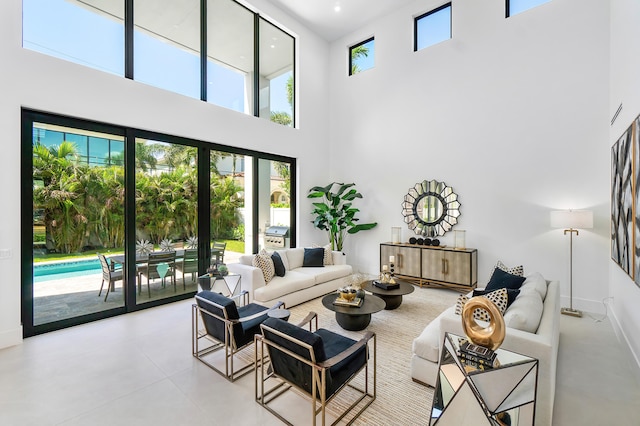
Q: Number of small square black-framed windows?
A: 3